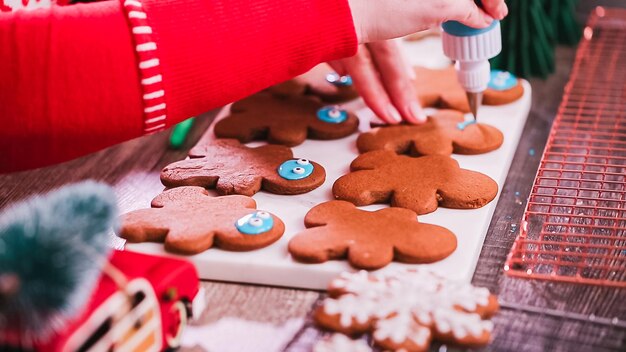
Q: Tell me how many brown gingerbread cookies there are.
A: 8